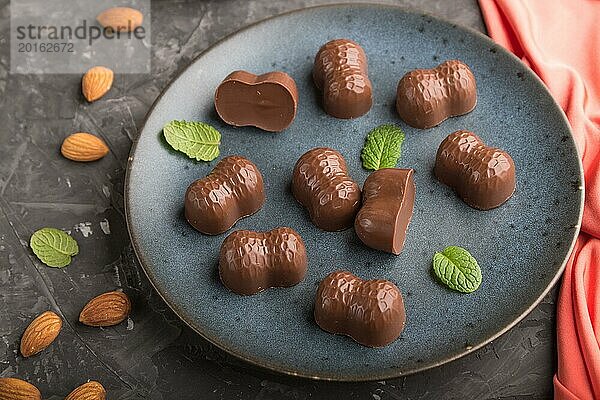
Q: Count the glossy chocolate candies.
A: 9